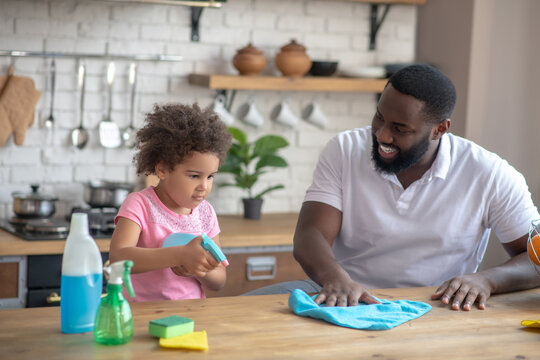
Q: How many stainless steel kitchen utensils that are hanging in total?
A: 4